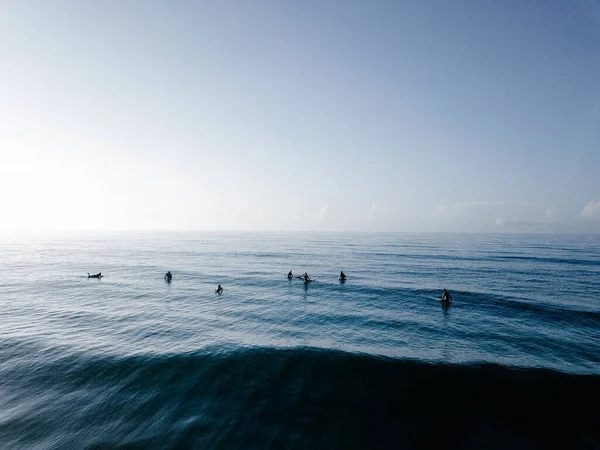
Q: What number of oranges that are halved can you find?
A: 0